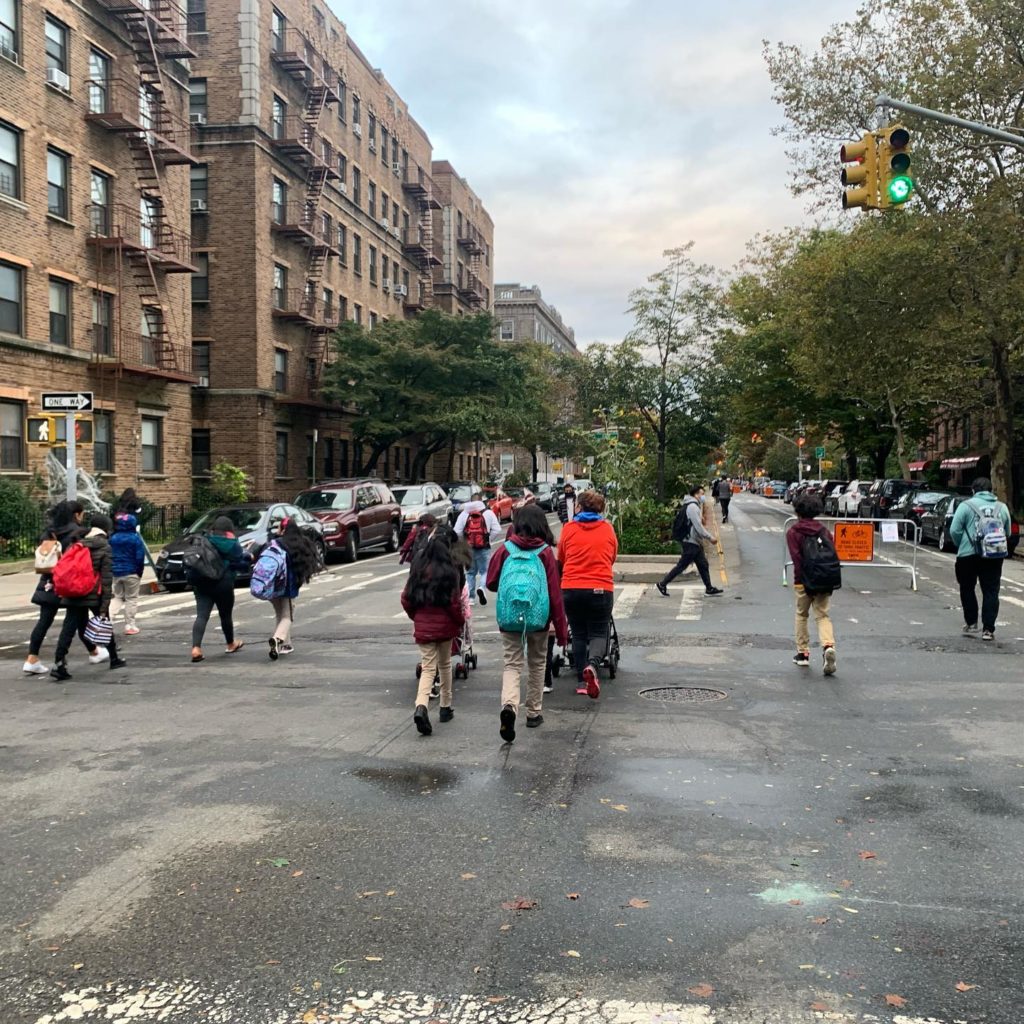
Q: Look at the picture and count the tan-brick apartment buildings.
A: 3